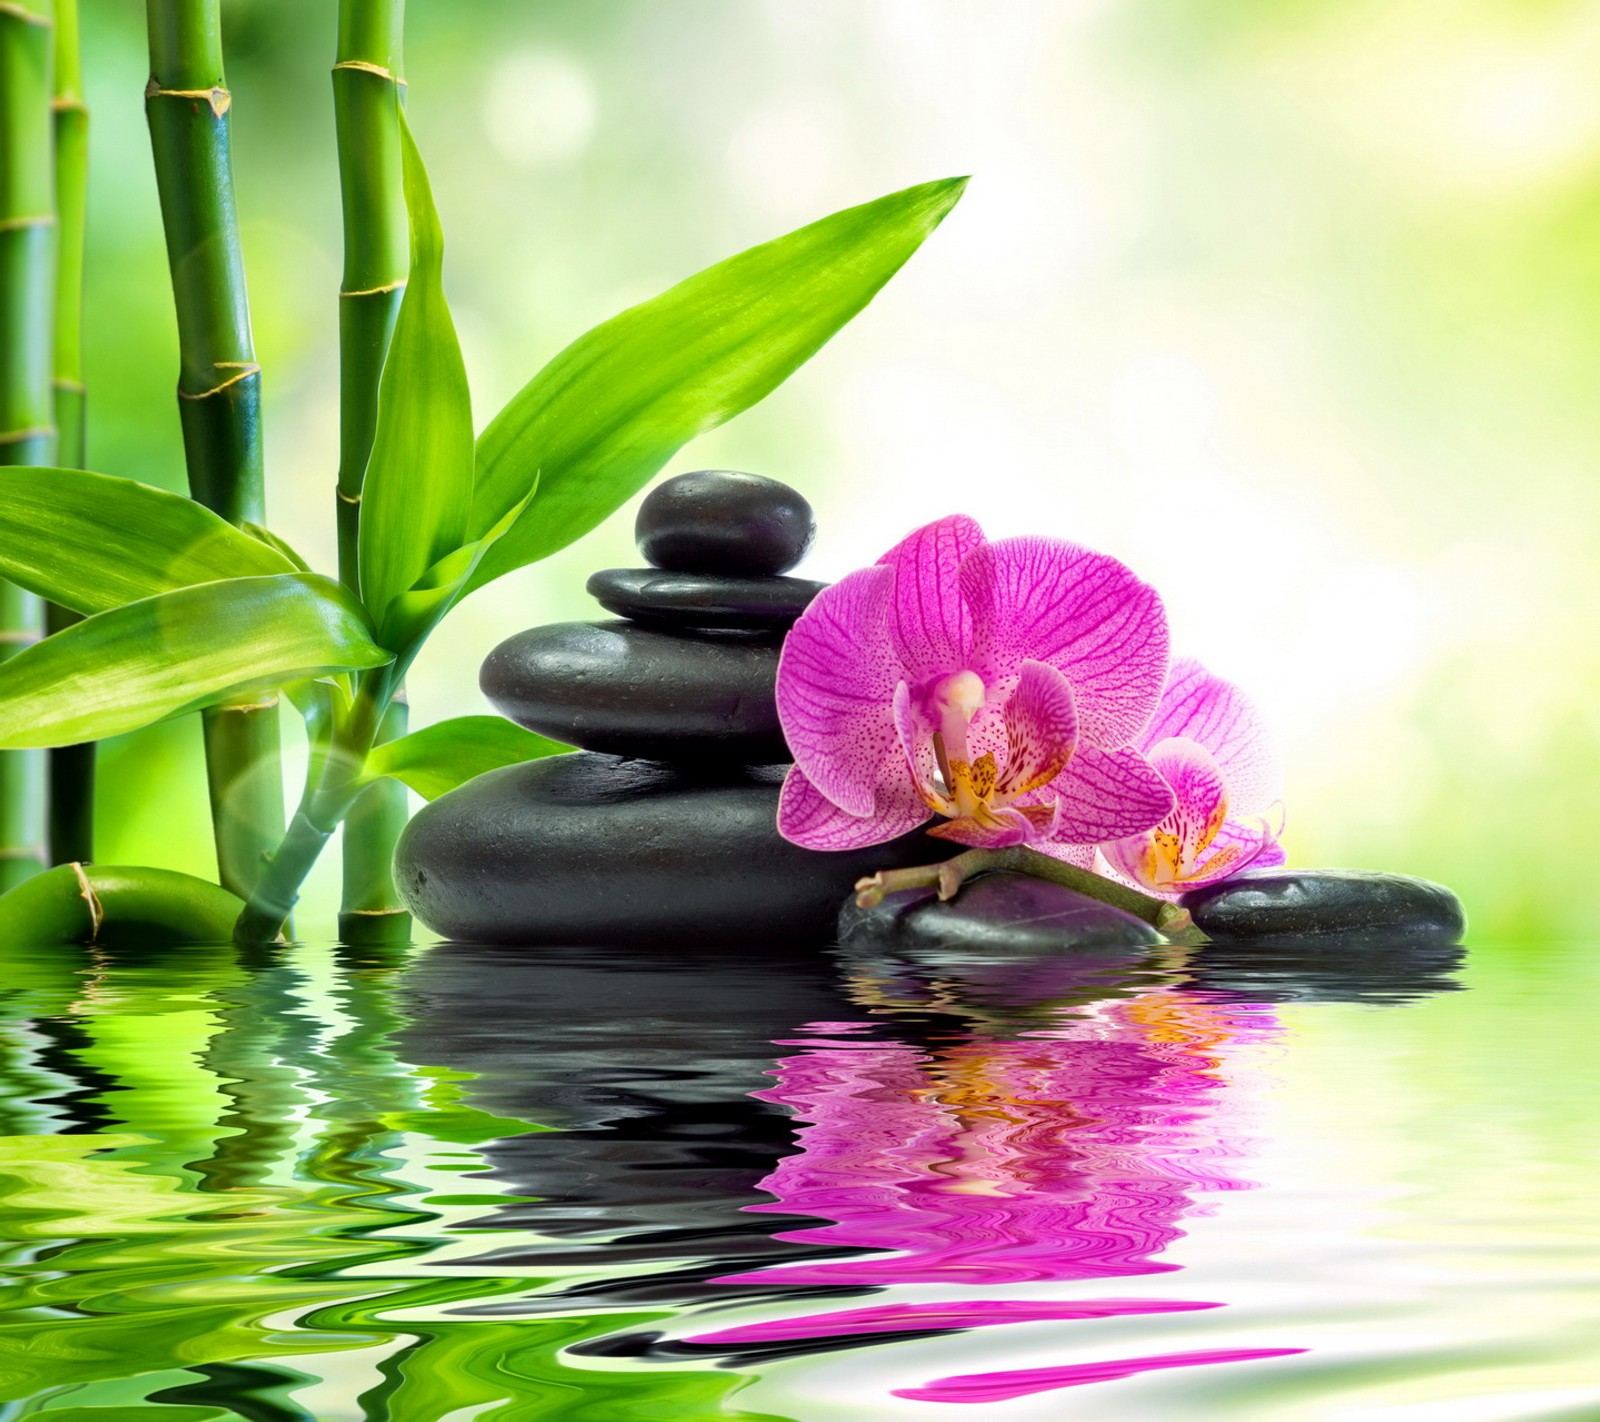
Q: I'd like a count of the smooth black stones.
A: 6